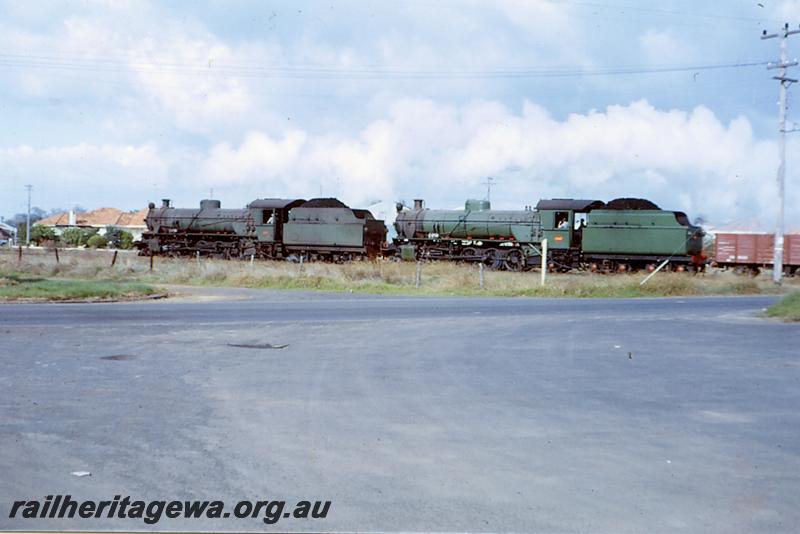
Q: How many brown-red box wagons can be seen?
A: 1